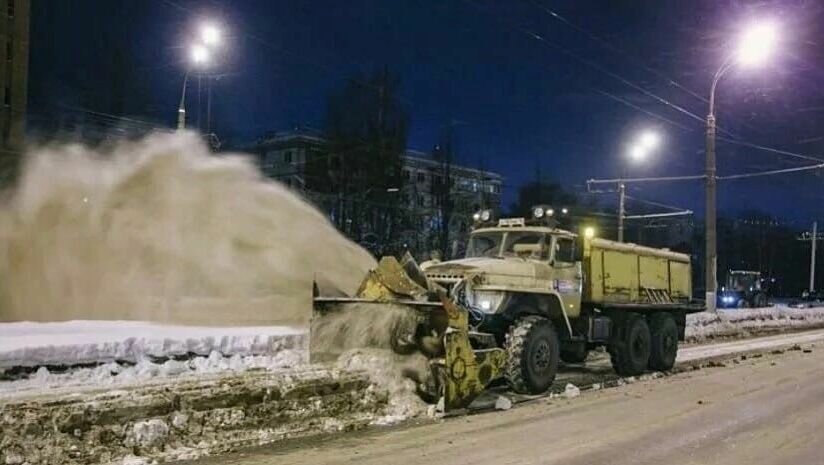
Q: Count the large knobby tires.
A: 3